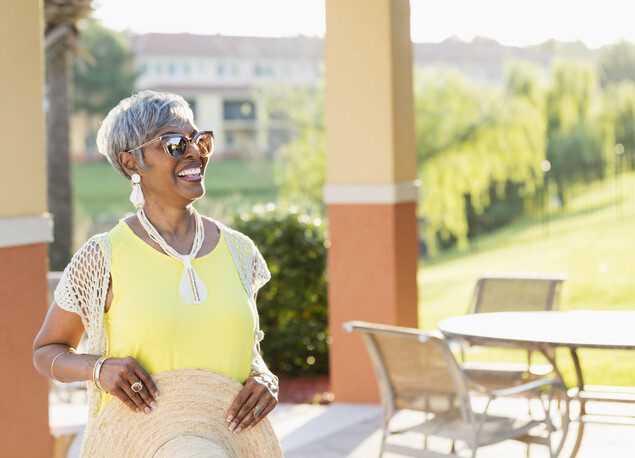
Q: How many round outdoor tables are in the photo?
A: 1